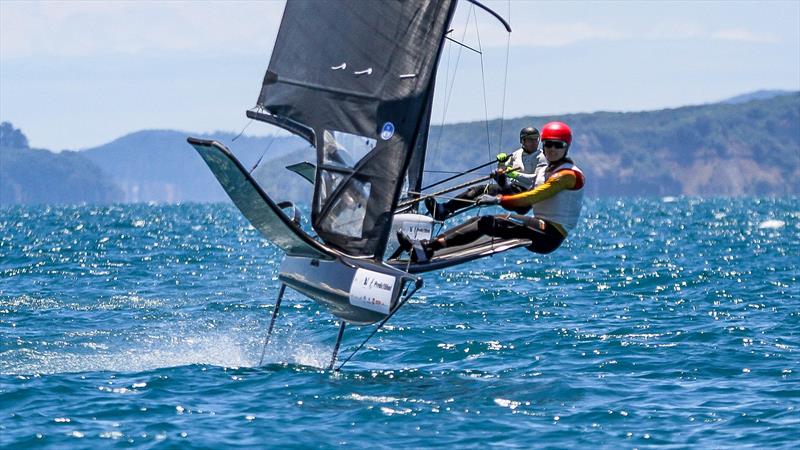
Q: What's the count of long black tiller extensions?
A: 2